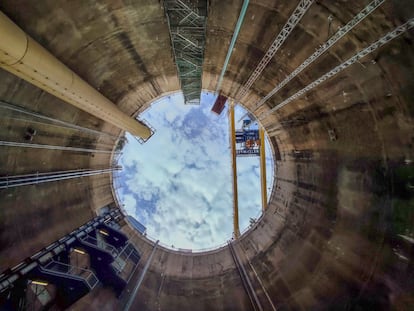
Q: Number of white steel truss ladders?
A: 3